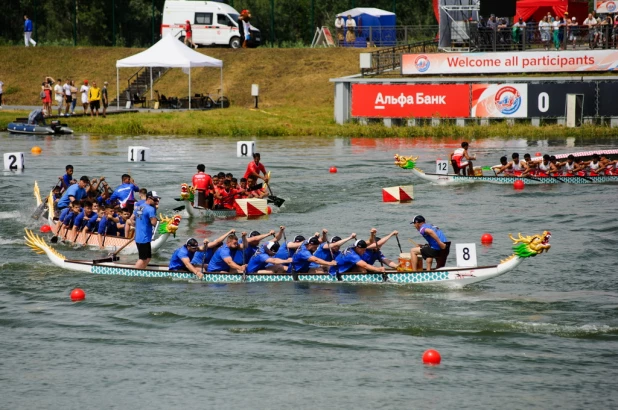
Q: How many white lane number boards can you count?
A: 5